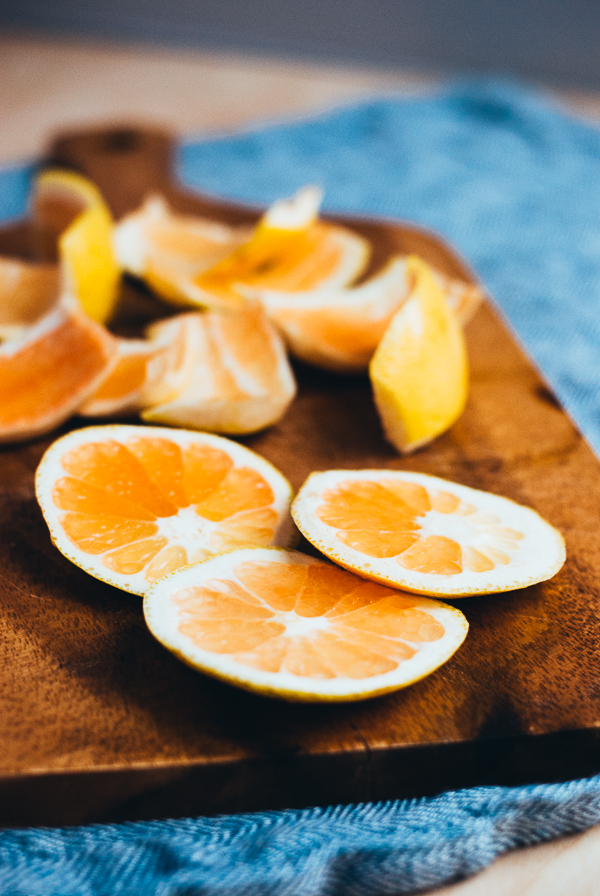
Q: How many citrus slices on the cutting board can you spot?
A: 3